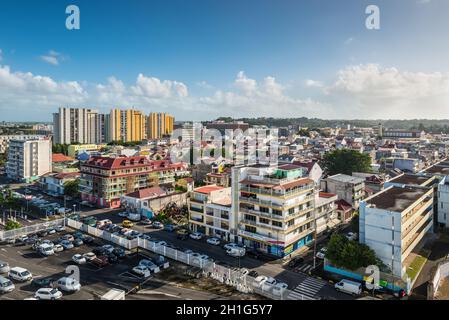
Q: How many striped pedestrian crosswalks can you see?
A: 2